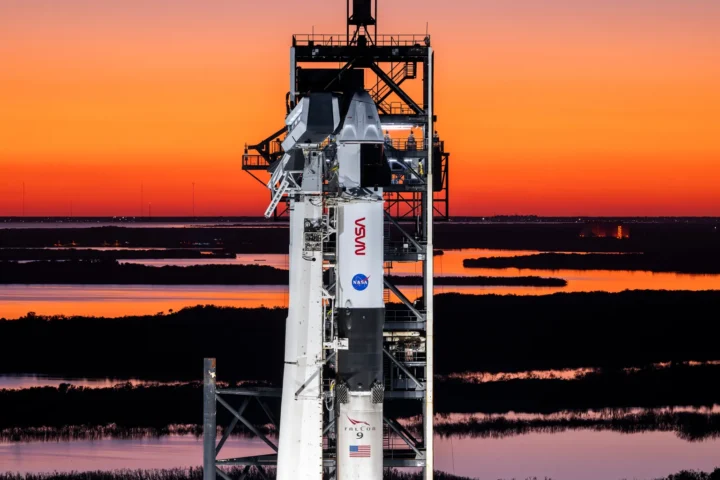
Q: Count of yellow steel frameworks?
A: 0